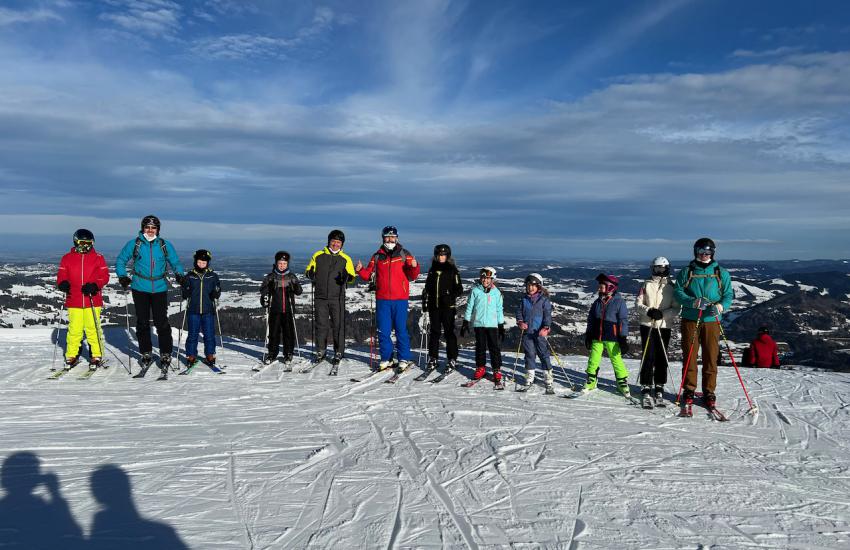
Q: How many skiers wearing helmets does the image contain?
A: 12